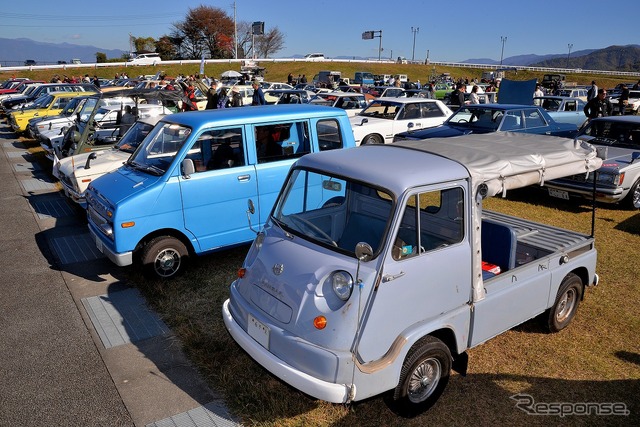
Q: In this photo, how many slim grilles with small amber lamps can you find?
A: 1